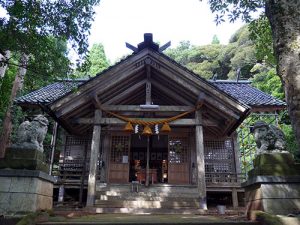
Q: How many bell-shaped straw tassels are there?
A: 3